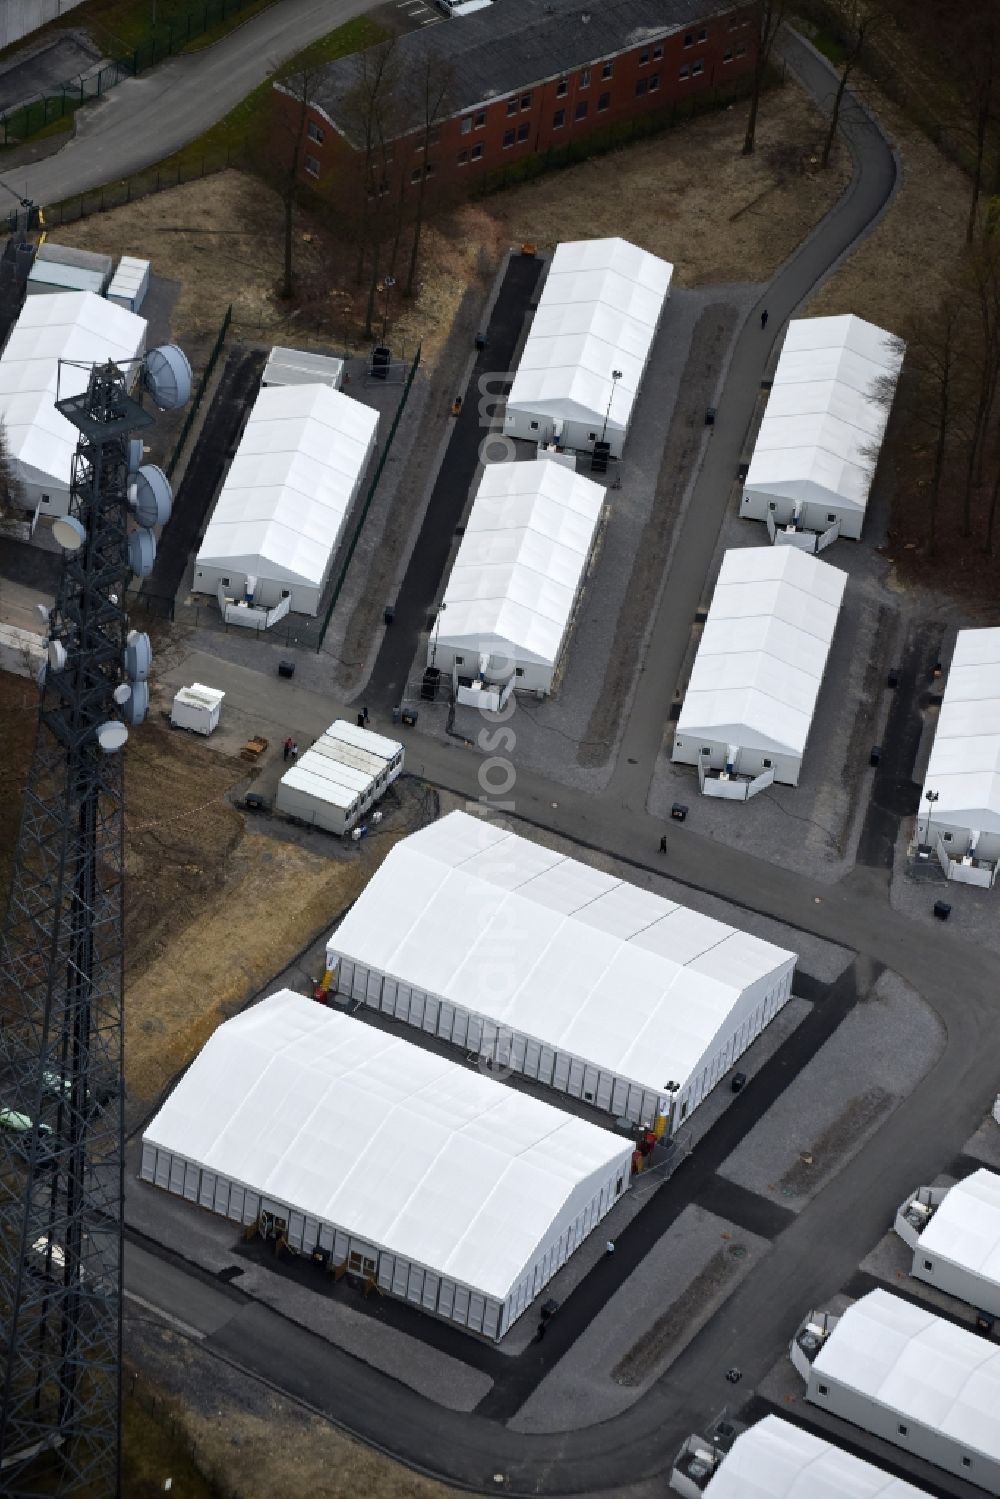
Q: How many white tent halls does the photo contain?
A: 12